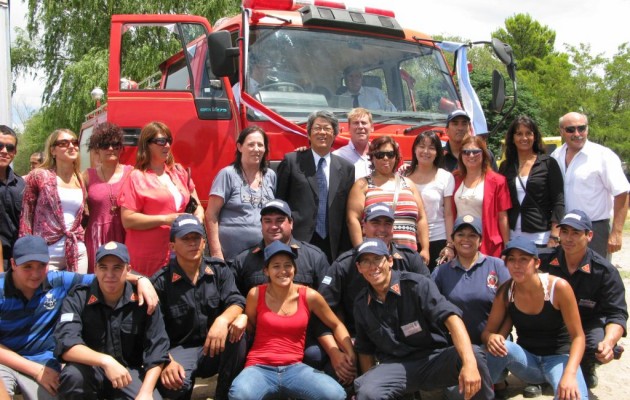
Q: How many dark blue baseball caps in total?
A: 11